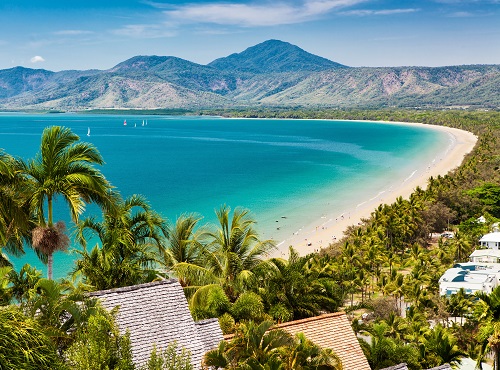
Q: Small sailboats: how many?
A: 5